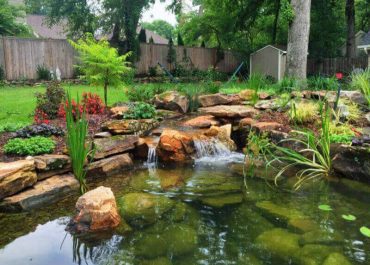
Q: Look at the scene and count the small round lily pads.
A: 3